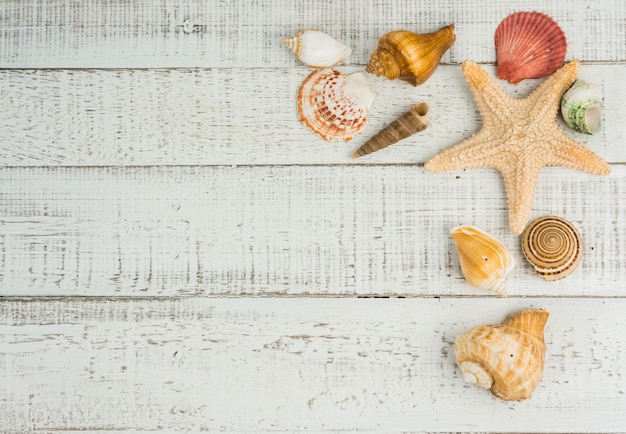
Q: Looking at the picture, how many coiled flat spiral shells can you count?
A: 1